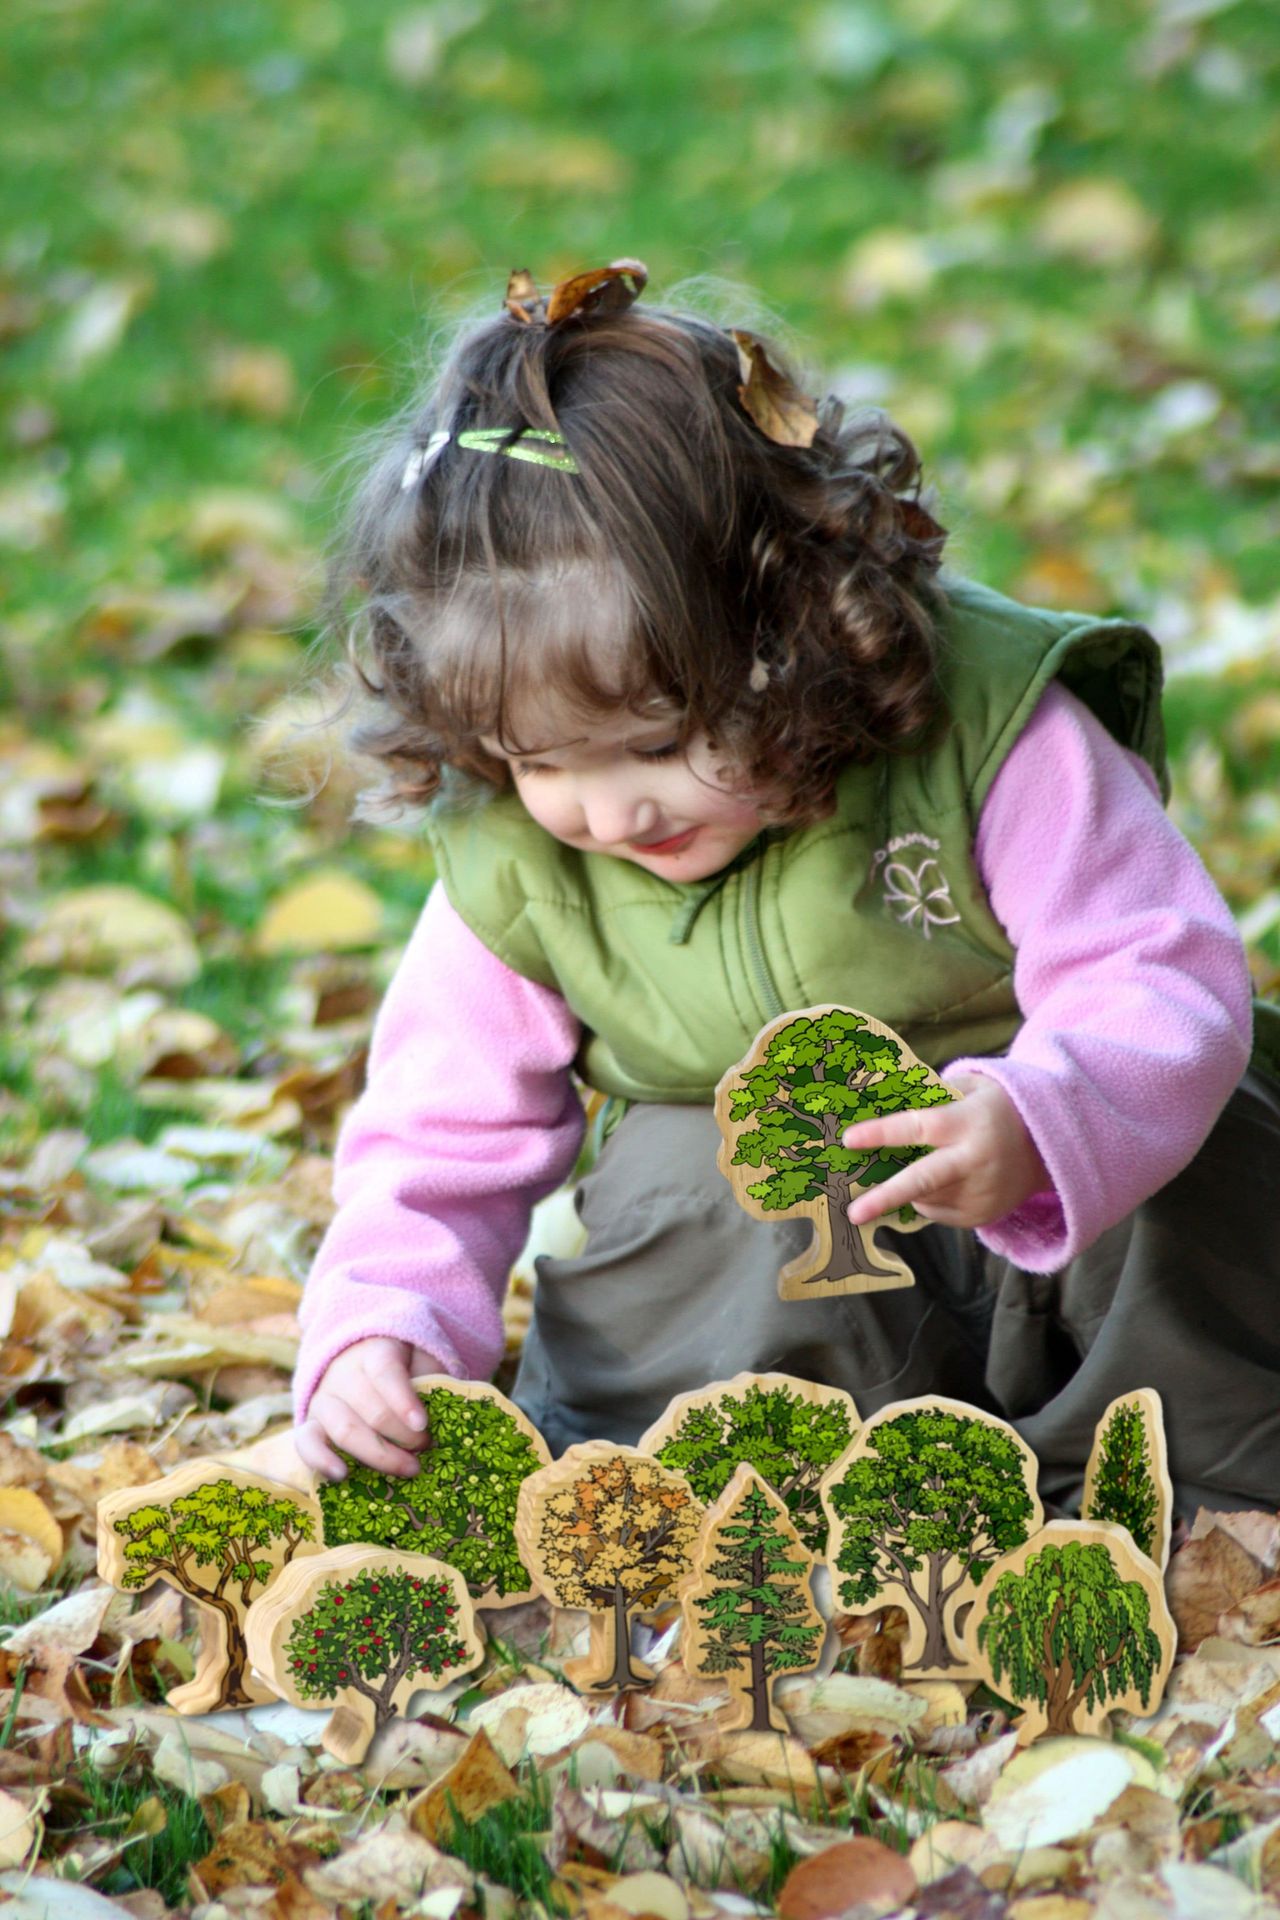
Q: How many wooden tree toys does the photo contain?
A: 10